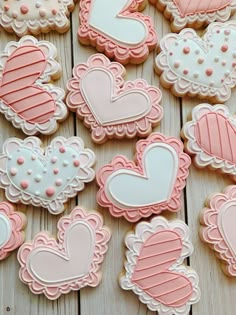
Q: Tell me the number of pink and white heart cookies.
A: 13